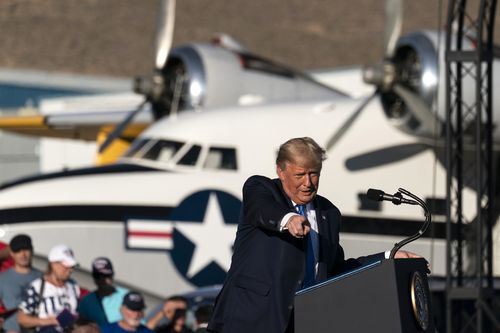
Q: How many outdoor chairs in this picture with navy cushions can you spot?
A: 0